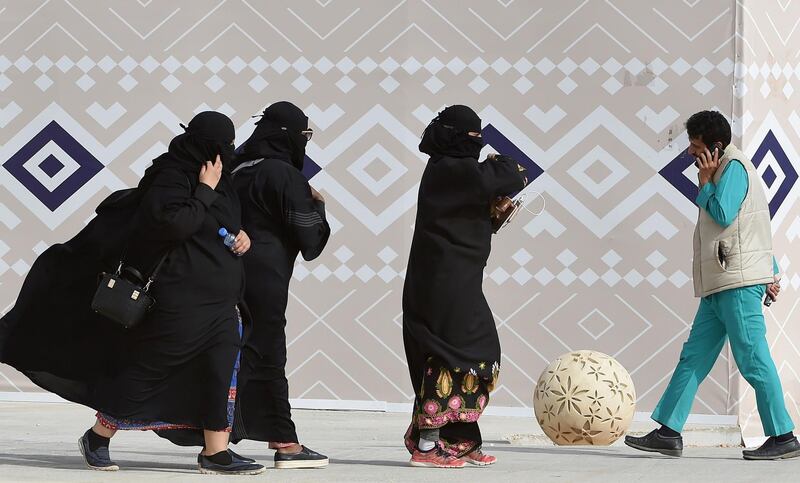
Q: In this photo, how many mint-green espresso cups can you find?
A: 0